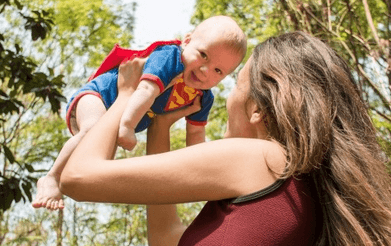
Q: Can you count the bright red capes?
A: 1